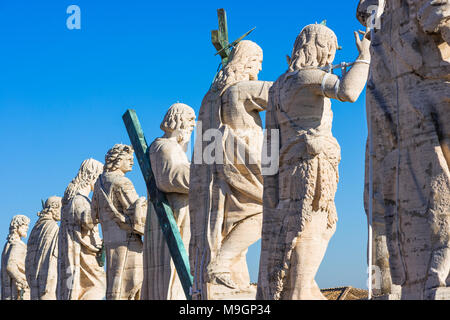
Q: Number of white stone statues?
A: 8